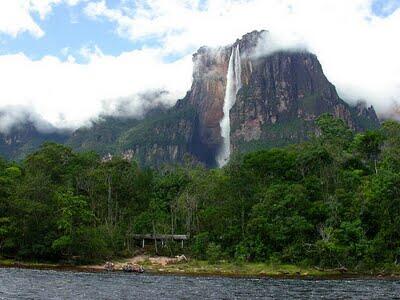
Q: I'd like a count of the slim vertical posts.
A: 3